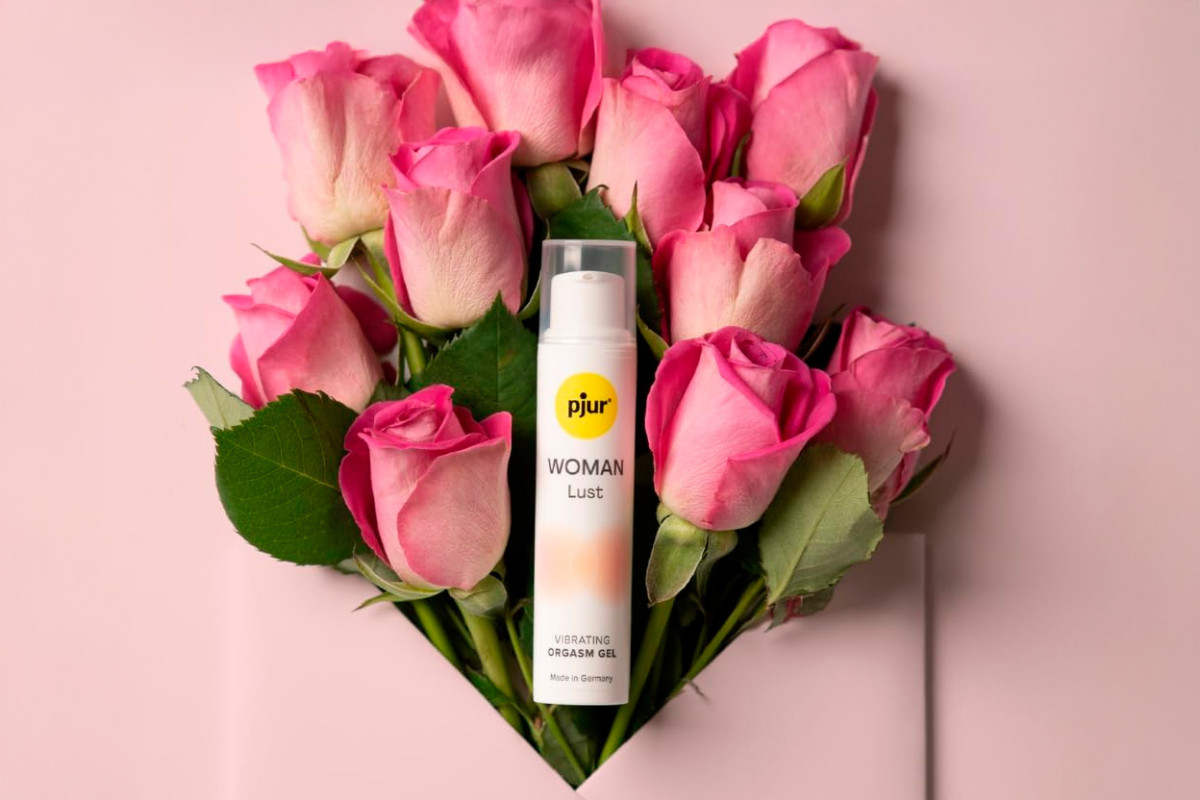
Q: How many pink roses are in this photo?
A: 10